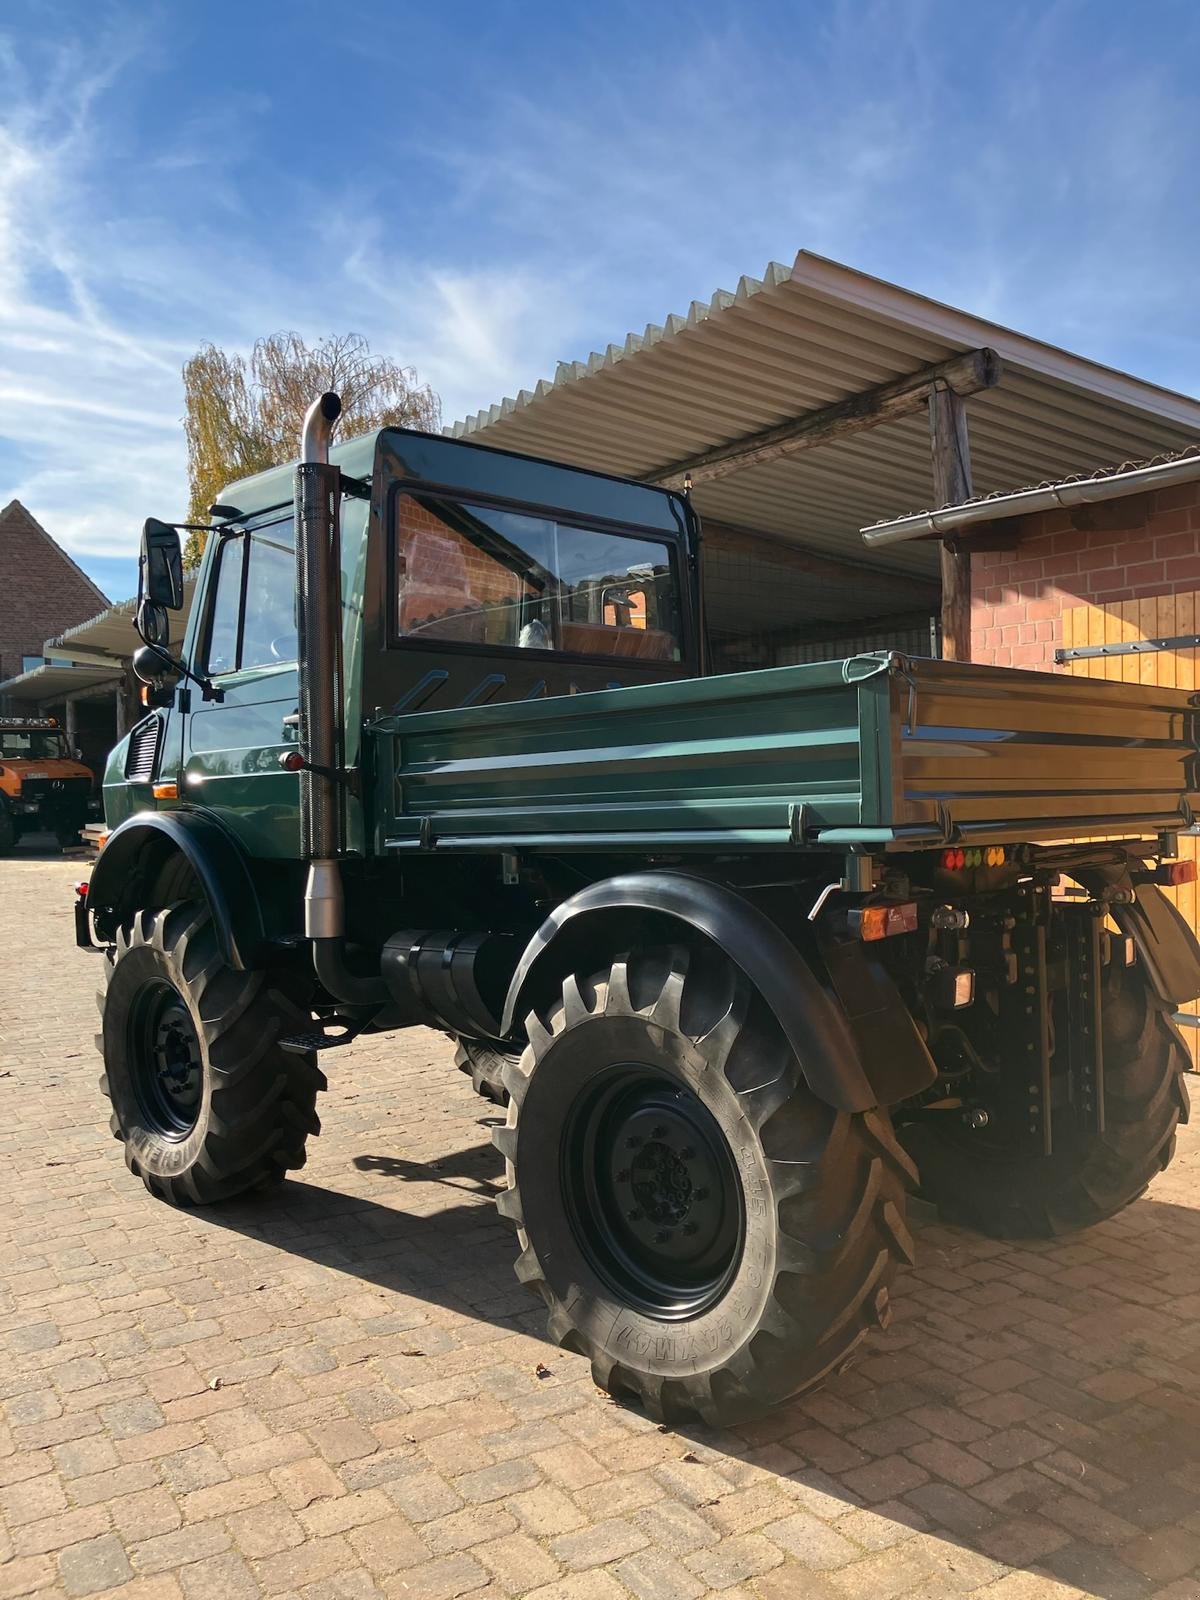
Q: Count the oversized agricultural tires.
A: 4